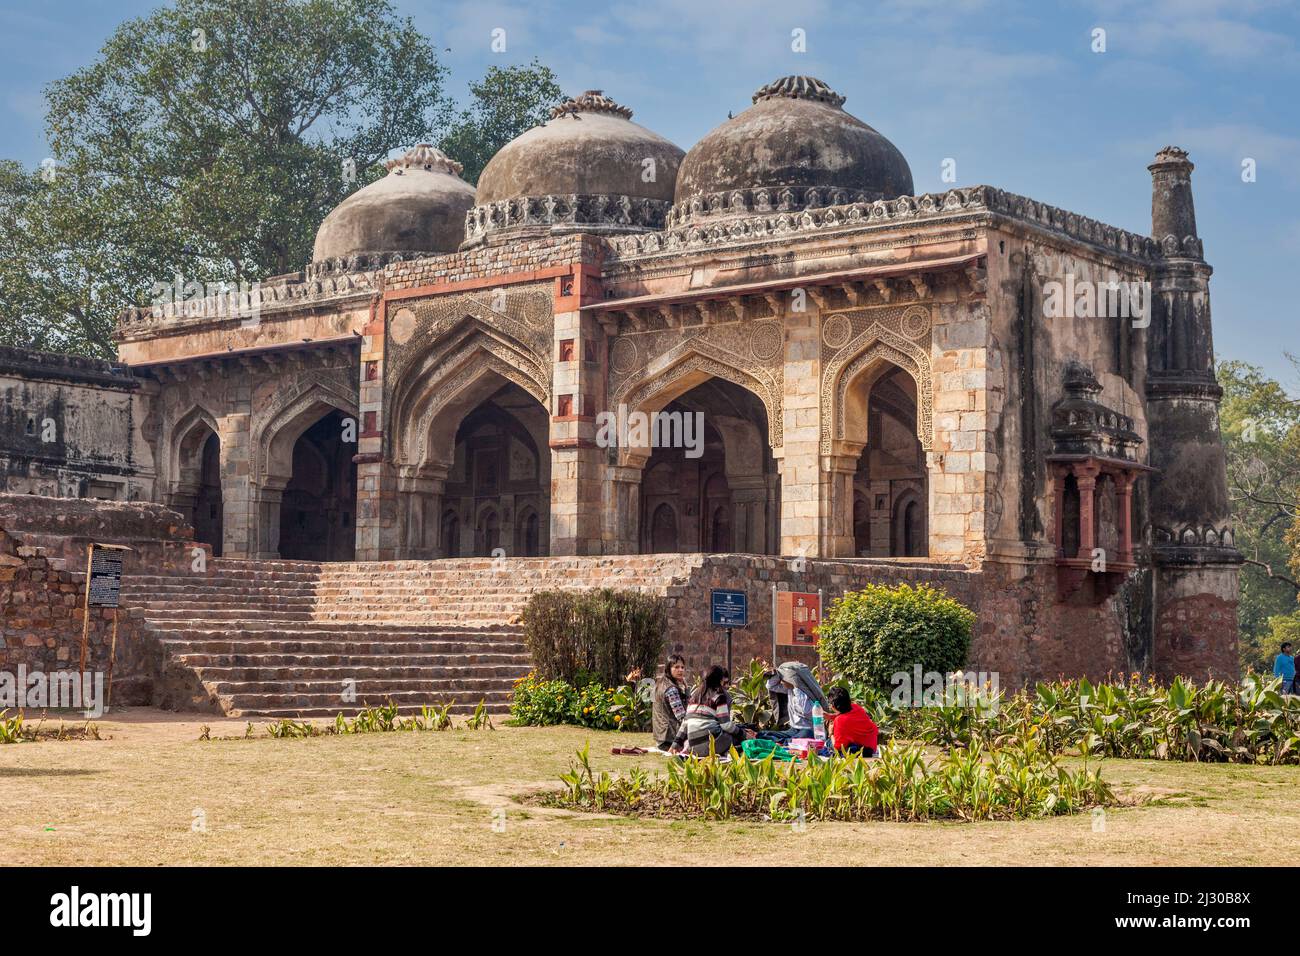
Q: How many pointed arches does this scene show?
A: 5